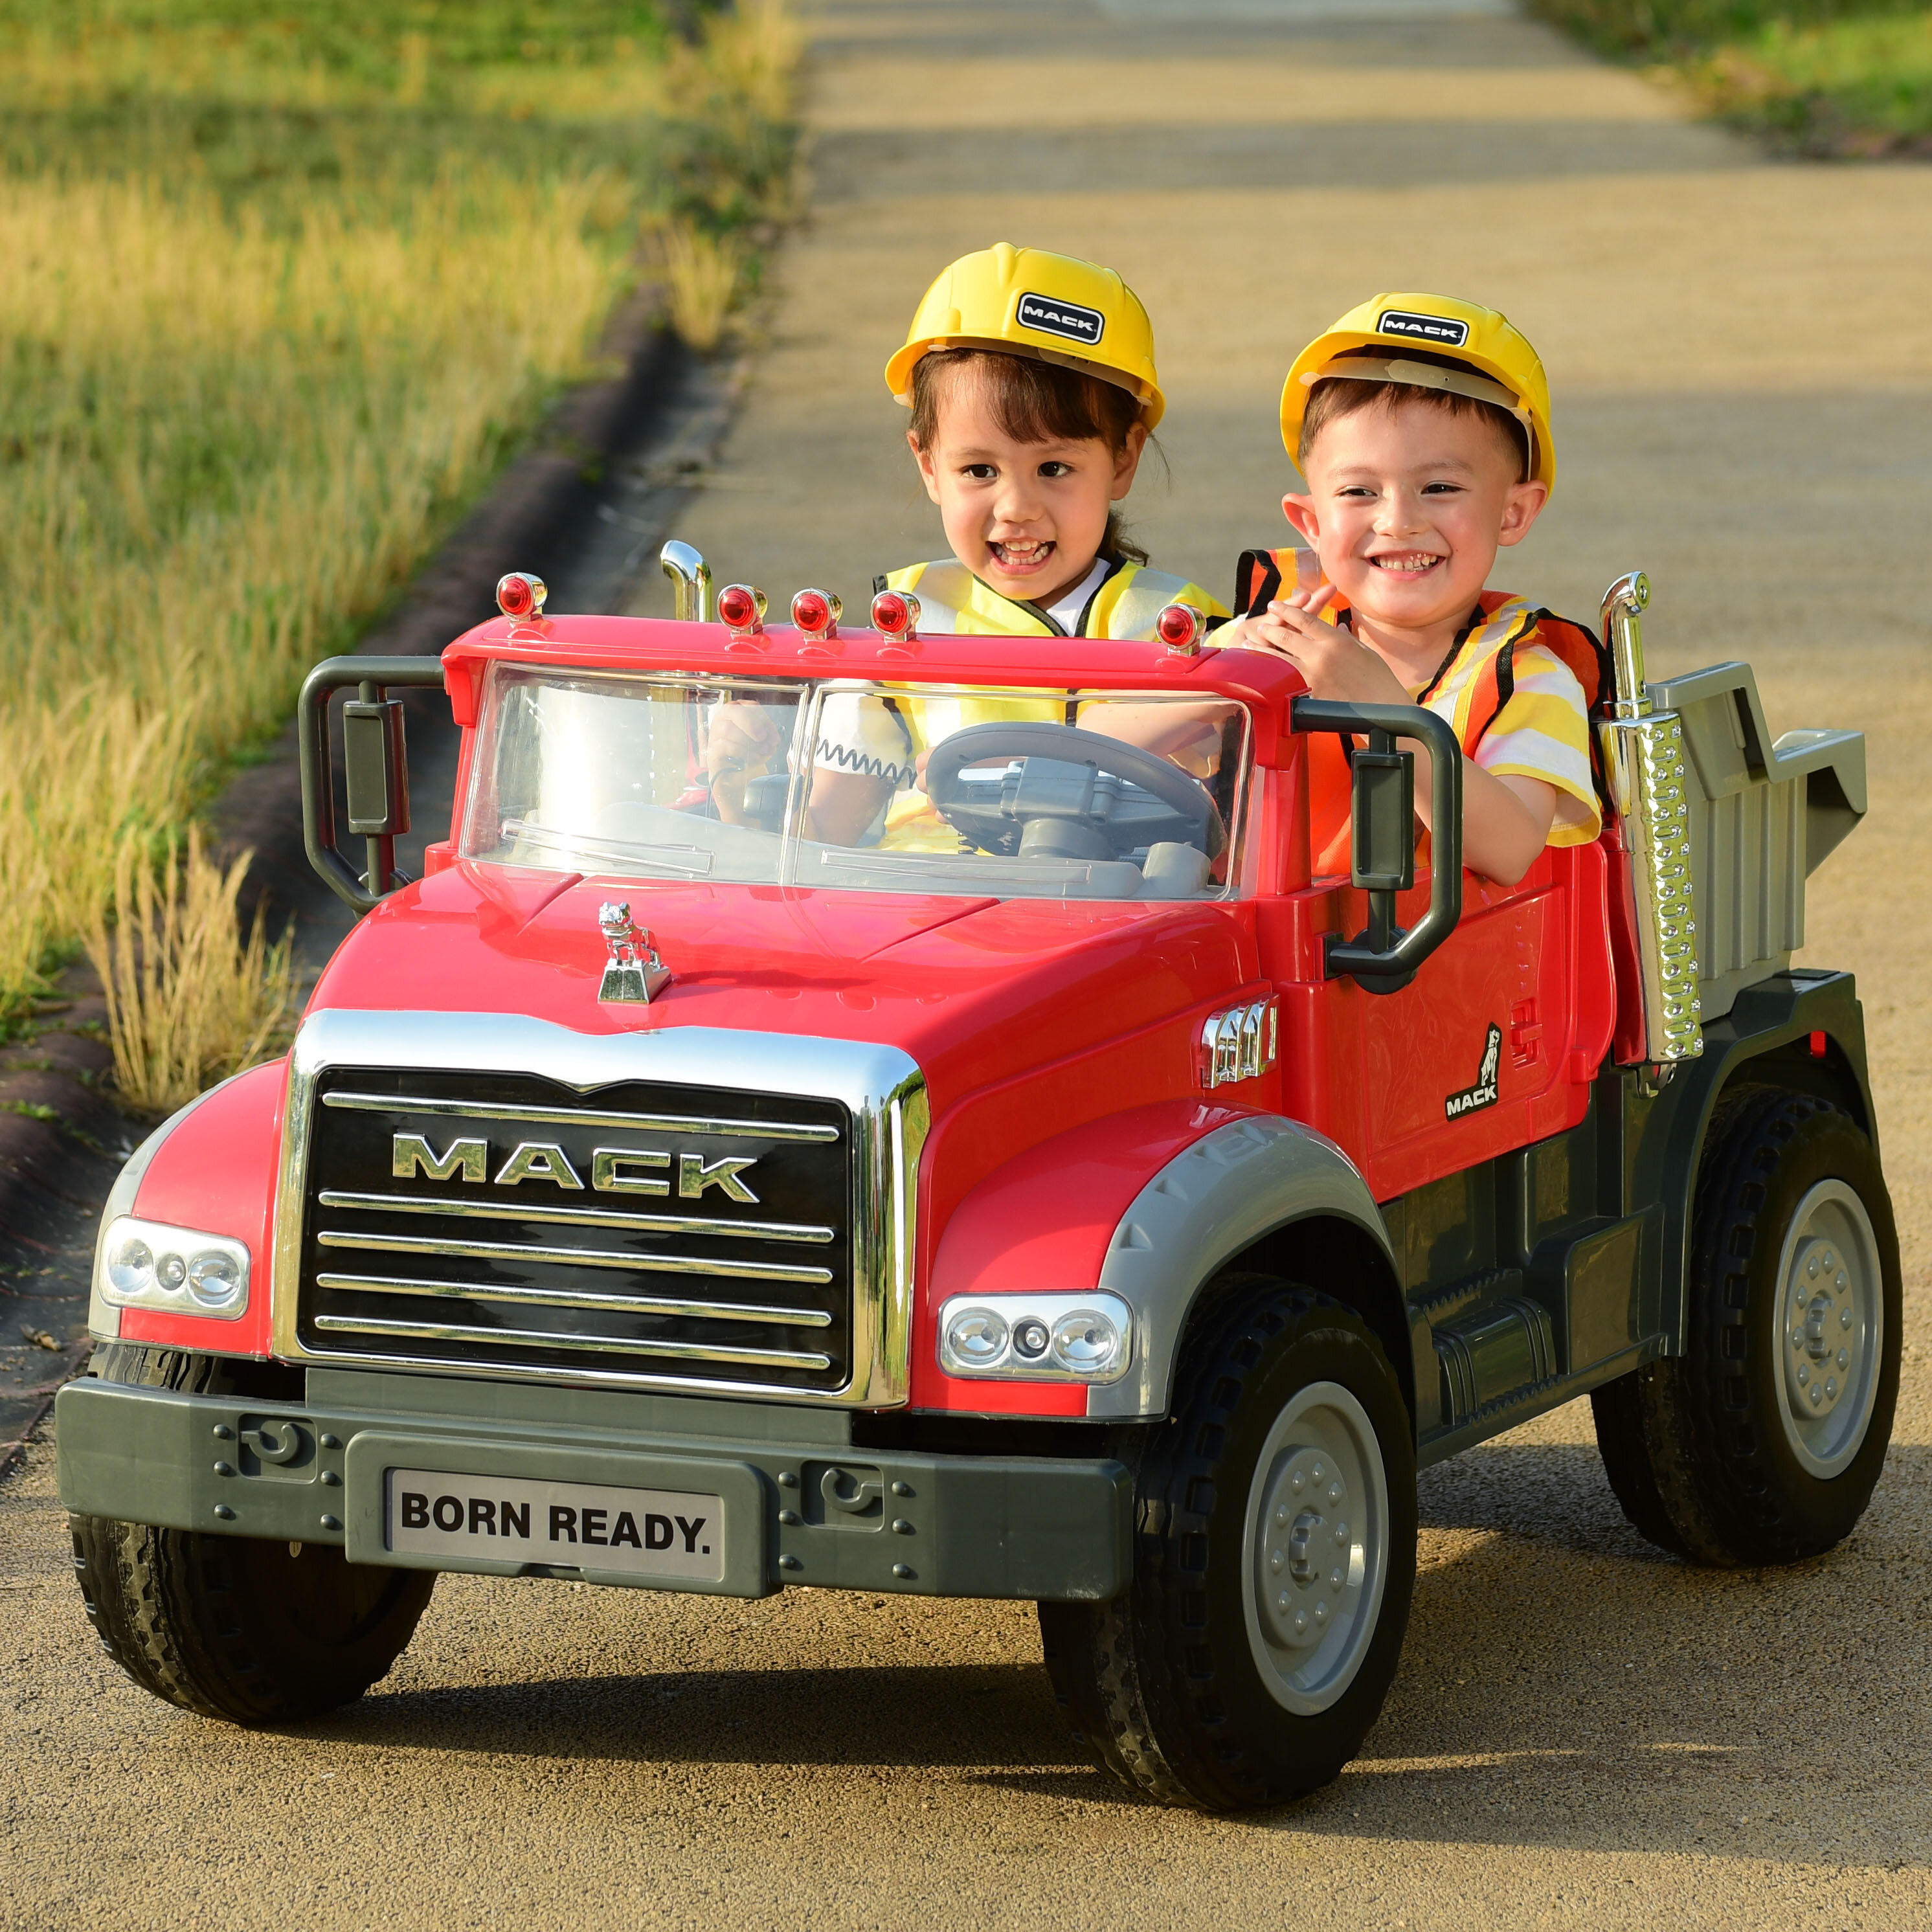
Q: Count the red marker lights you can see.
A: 5